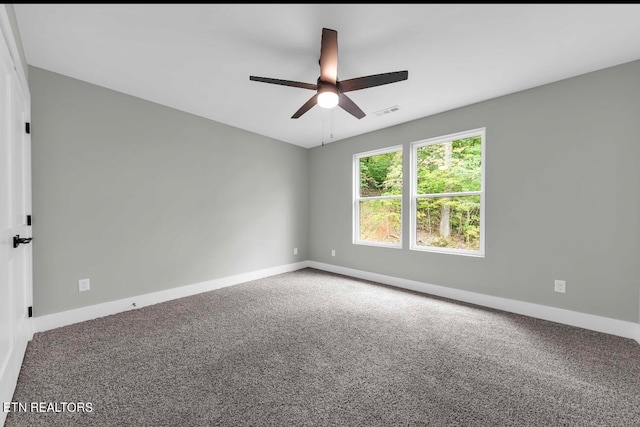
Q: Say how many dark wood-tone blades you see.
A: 5